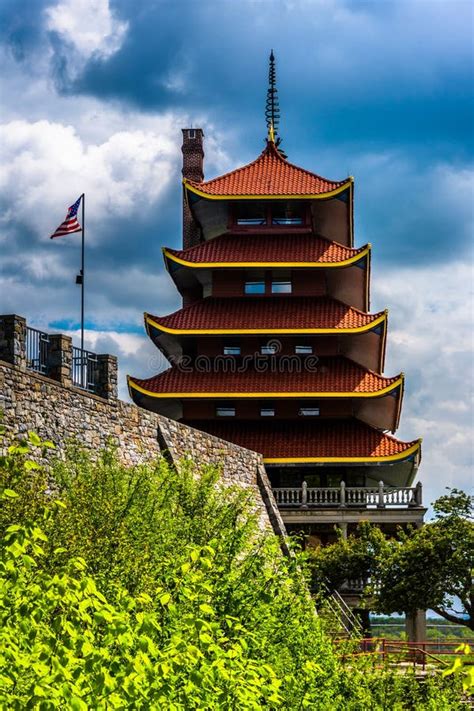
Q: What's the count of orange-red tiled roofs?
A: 5